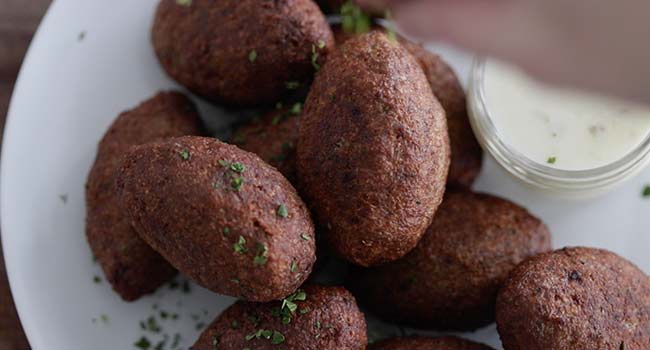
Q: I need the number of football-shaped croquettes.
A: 10